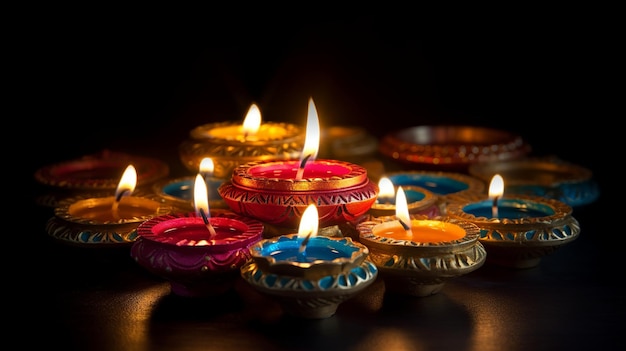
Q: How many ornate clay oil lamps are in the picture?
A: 14